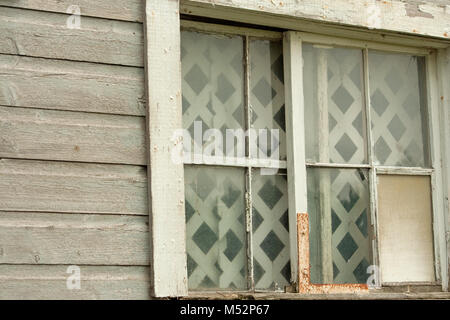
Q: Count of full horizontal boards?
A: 5